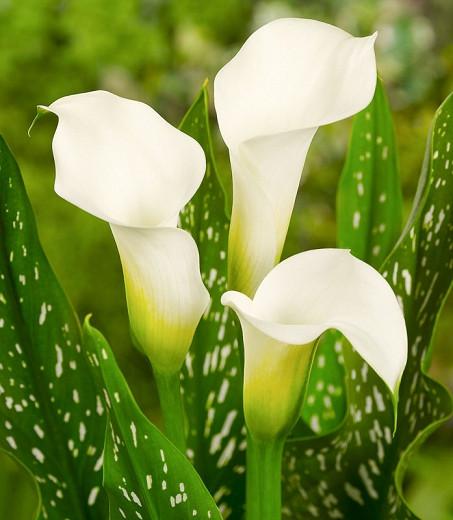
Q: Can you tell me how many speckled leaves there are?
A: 5